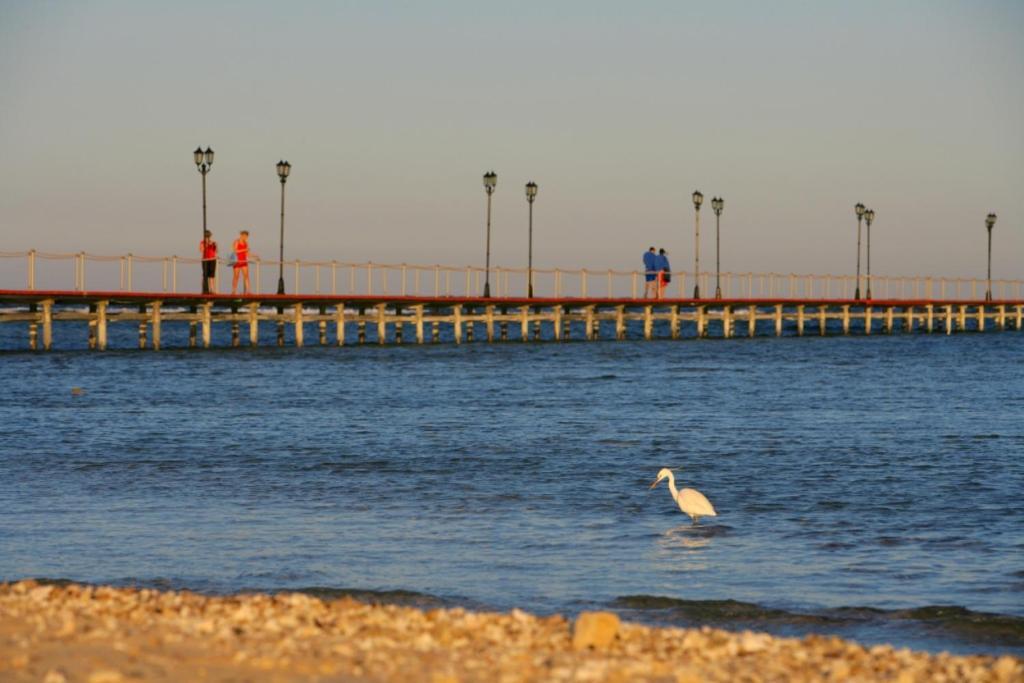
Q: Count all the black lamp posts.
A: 9